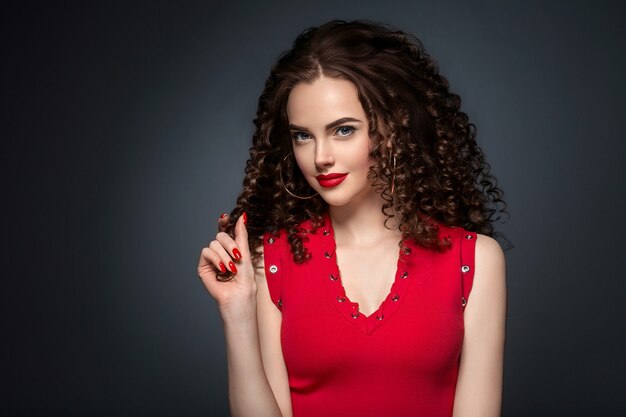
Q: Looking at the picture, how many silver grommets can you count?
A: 15